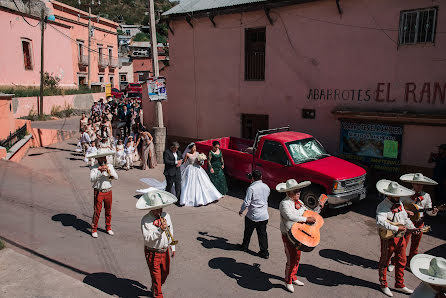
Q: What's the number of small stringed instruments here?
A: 2